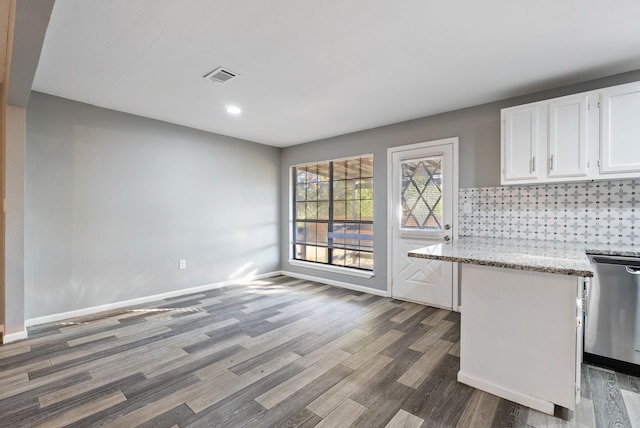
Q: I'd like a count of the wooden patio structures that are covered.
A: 1